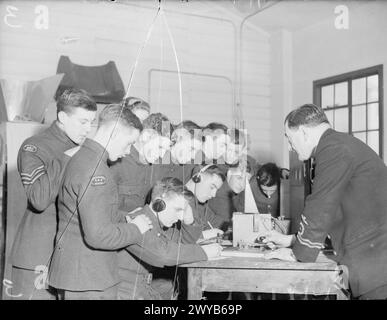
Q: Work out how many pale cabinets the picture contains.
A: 1